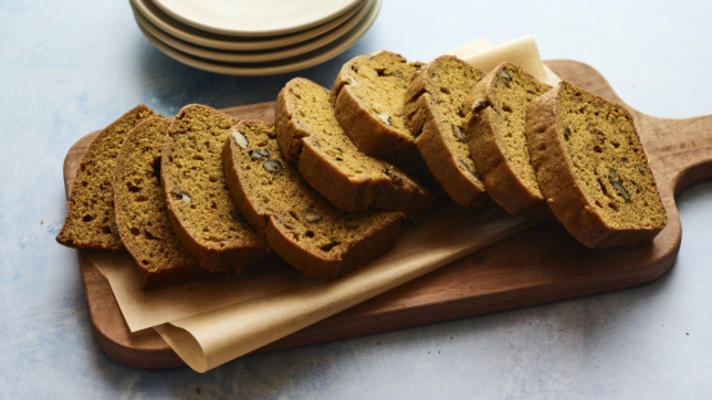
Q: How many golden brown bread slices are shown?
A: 9